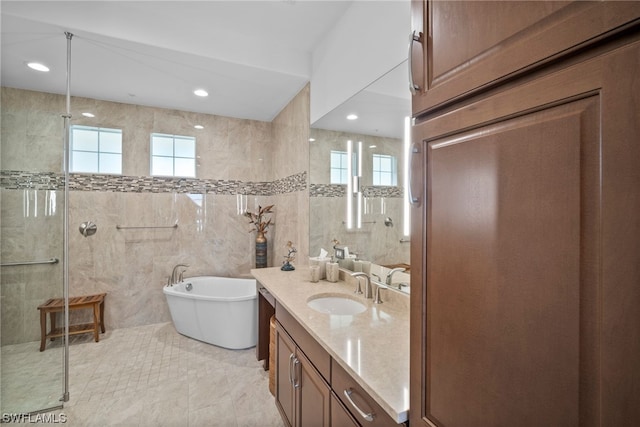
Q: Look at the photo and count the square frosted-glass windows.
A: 2